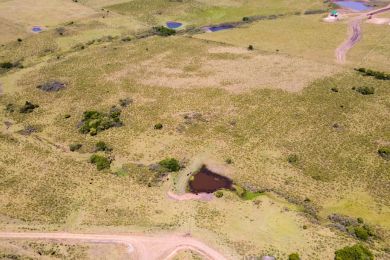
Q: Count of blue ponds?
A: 4